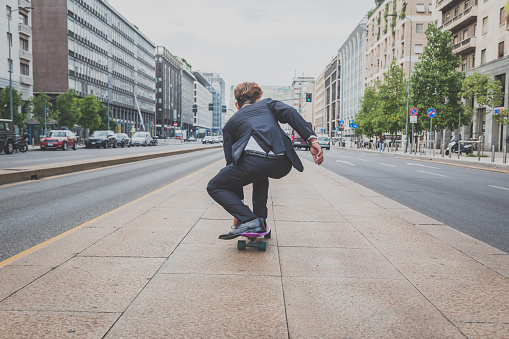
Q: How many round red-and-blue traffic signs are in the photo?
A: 2